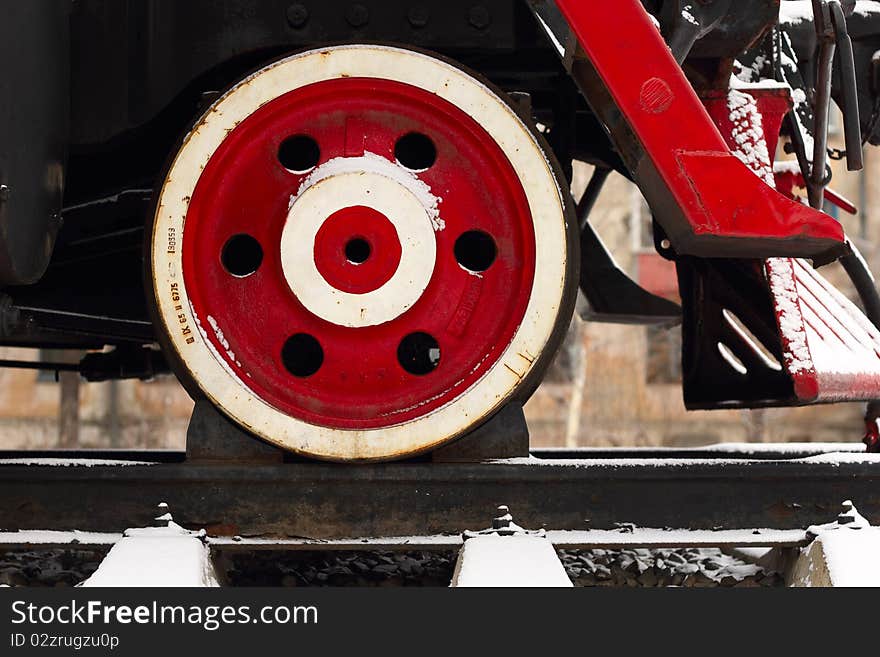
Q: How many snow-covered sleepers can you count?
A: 3